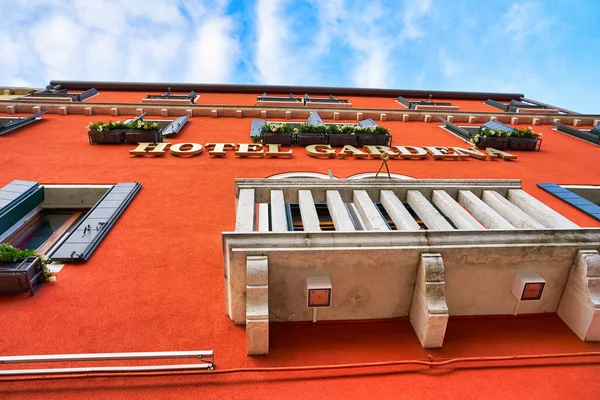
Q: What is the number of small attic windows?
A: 6